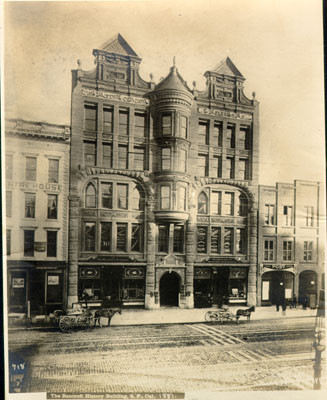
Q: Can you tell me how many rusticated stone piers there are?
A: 4